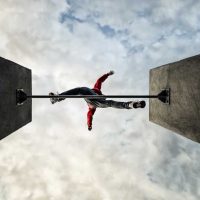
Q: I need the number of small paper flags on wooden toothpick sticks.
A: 0